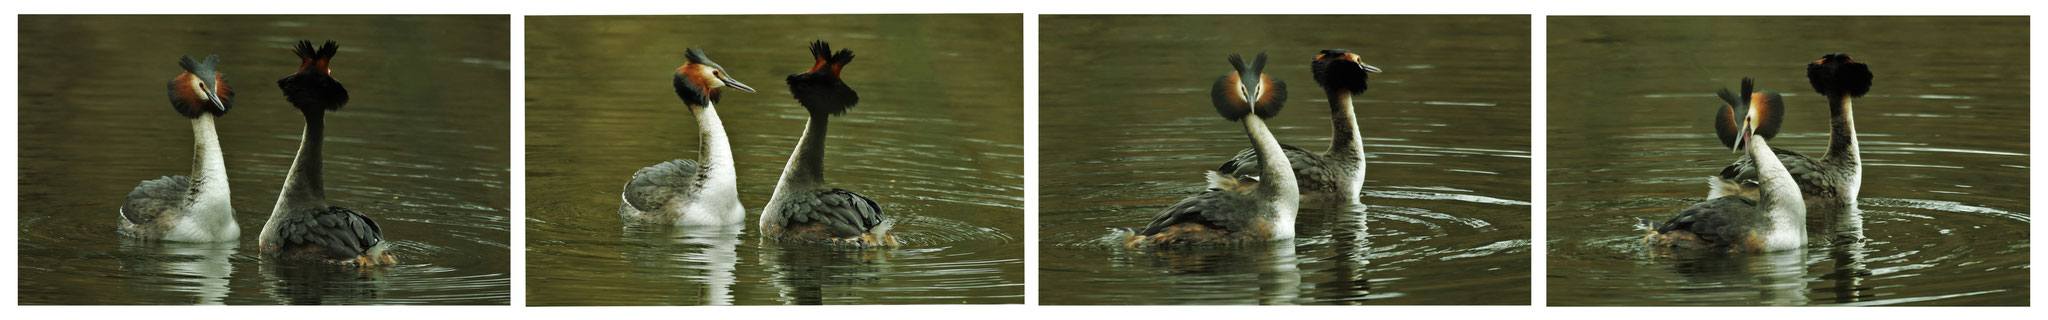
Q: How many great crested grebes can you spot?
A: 8